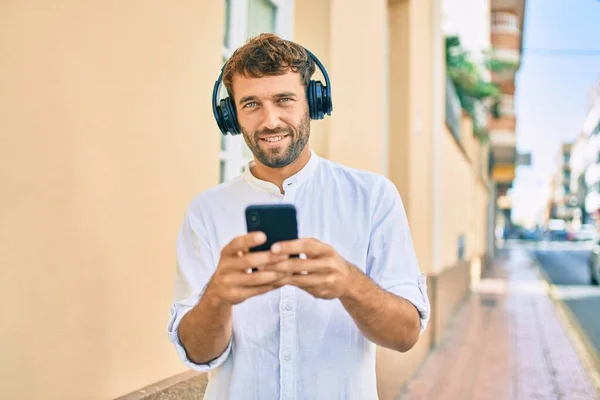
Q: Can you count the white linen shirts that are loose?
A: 1